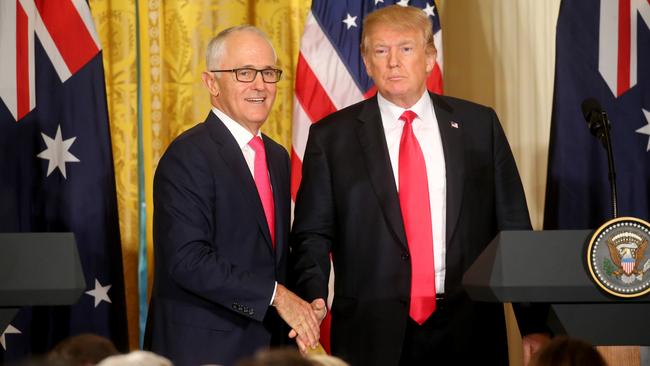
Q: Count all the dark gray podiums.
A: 2